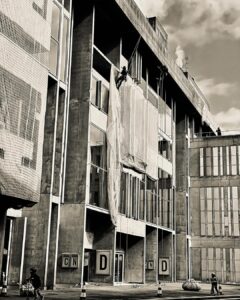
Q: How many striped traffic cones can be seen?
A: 4